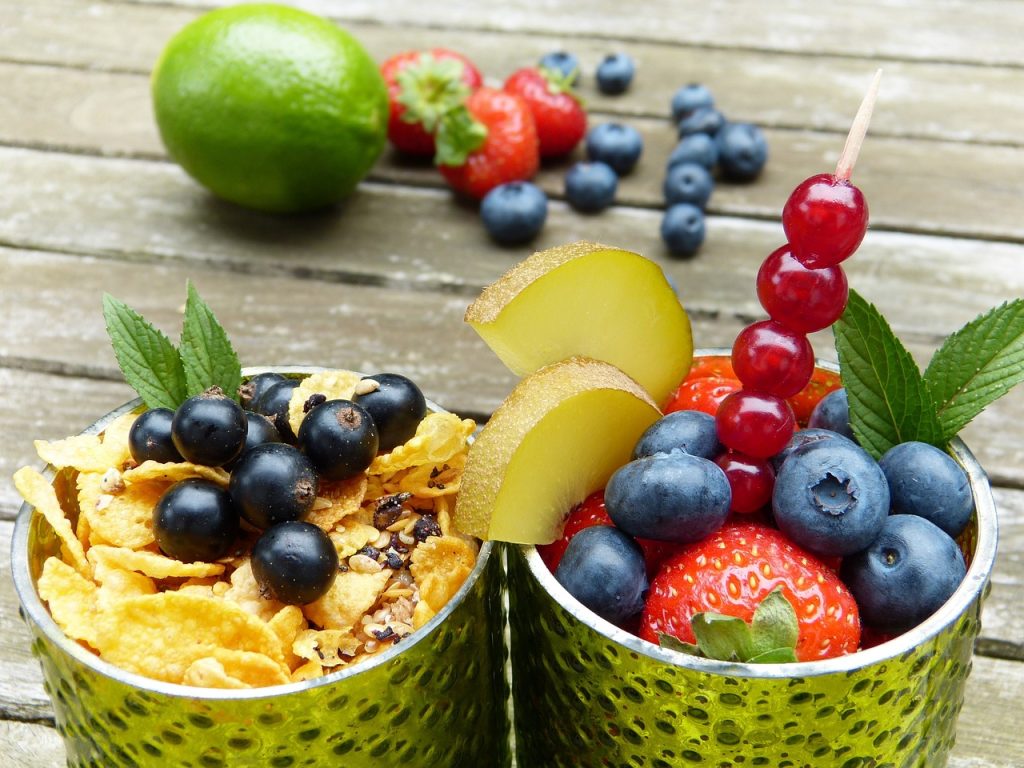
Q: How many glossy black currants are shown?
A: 10